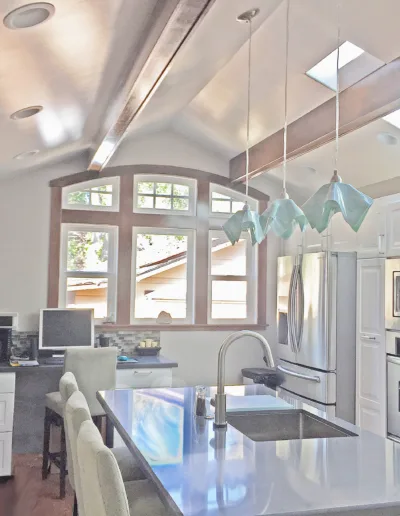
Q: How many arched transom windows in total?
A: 3